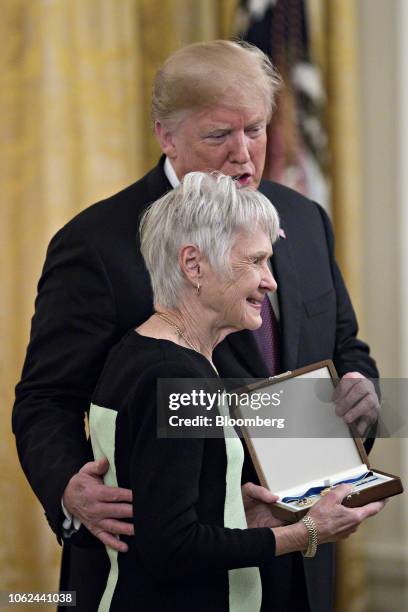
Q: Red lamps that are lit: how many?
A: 0